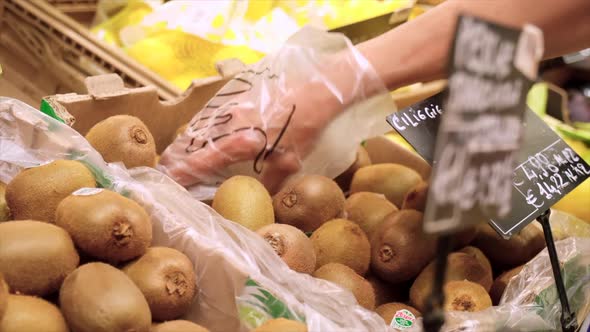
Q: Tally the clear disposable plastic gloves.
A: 1